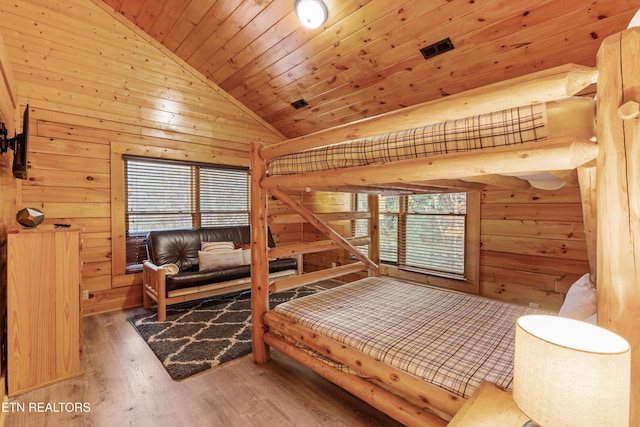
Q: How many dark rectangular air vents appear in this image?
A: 2